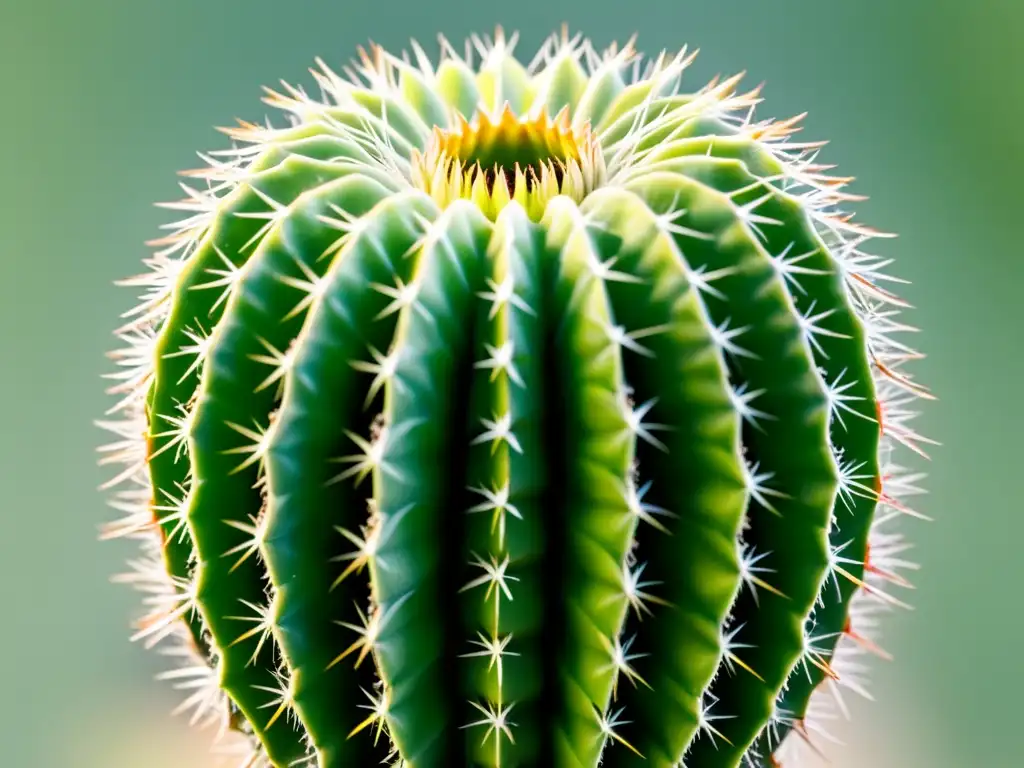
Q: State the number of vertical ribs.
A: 9